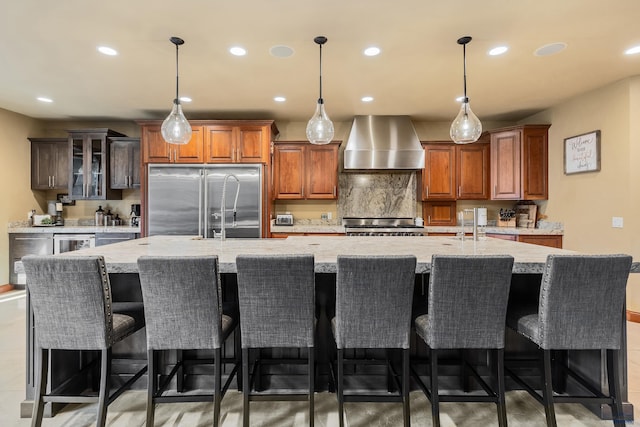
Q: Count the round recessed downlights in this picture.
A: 10